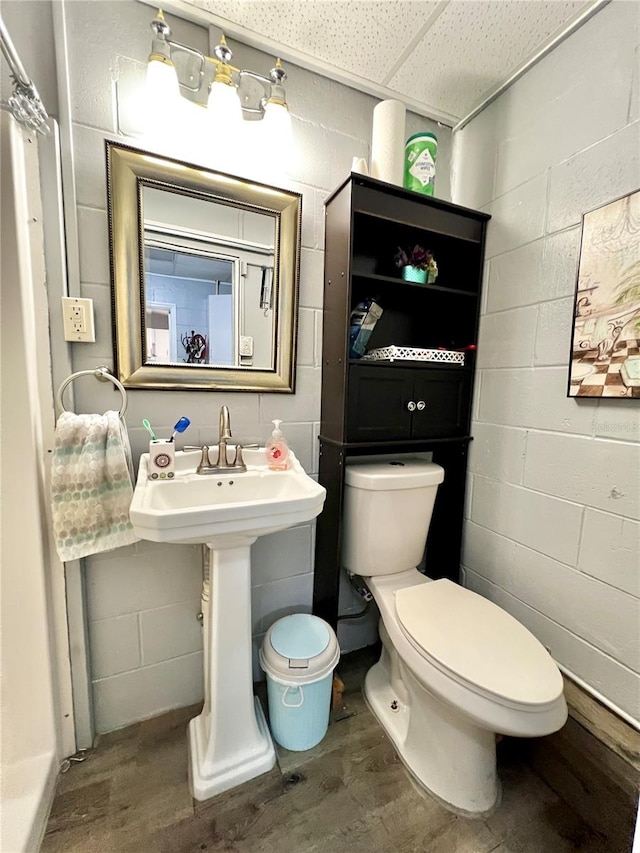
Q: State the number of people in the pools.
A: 0